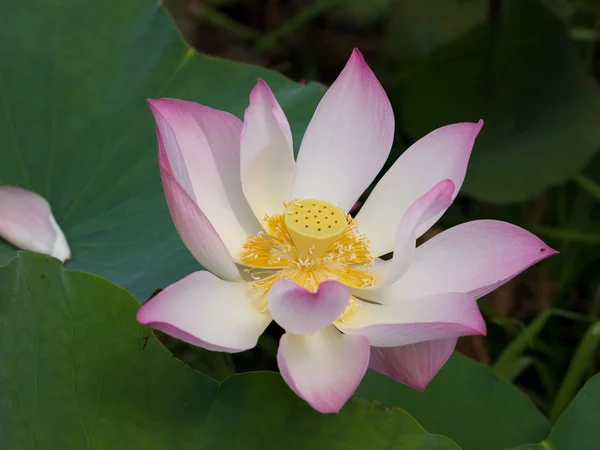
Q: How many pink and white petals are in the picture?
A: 13